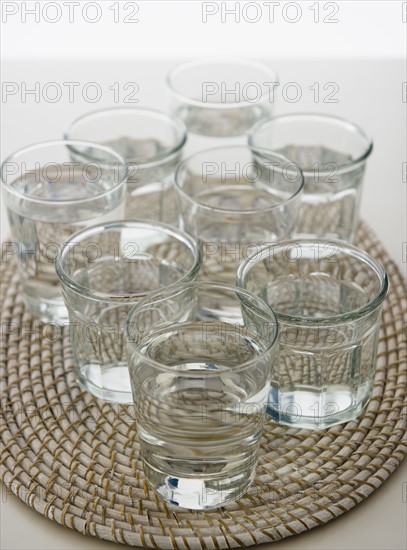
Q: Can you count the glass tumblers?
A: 8